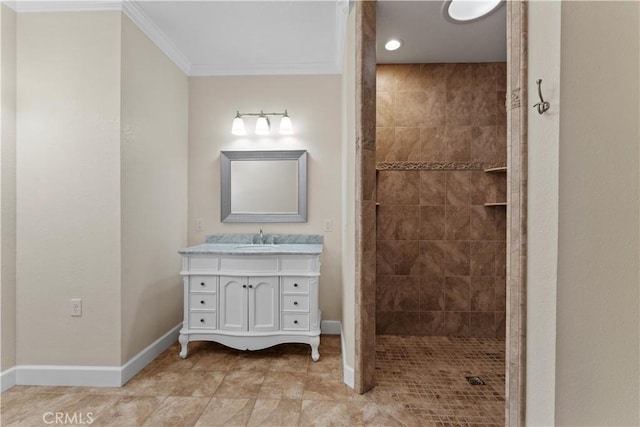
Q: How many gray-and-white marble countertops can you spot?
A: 1